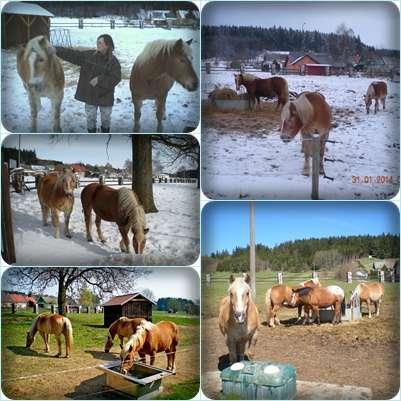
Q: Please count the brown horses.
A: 14